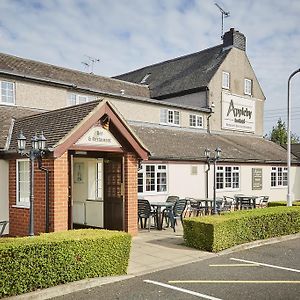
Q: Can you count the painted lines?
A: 4